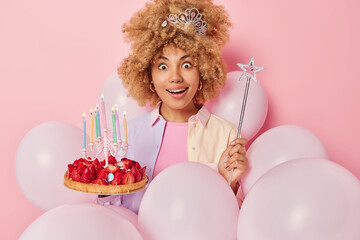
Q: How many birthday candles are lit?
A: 9